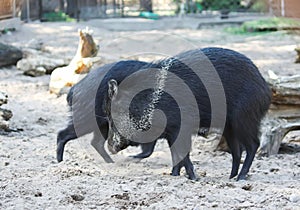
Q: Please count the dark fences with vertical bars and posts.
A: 1